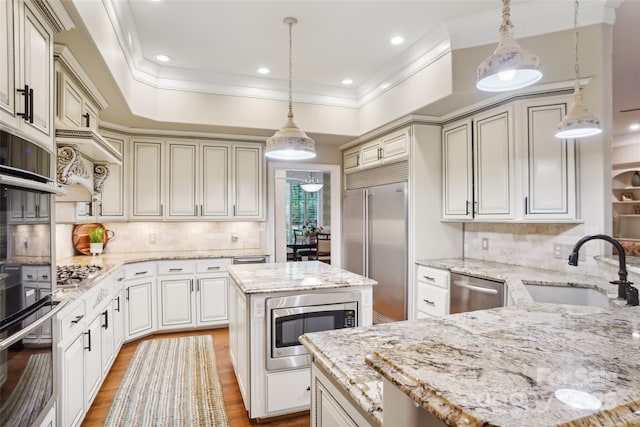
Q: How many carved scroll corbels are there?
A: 2